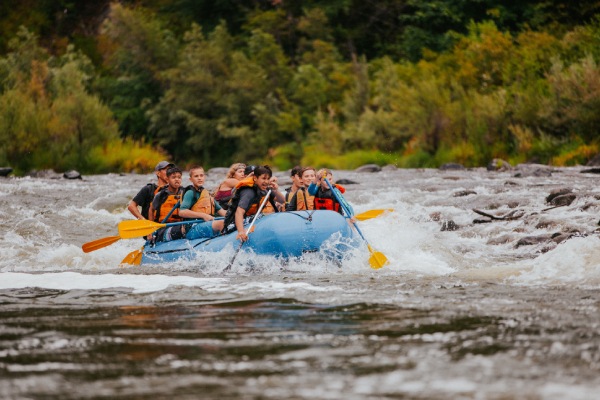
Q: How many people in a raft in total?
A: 9